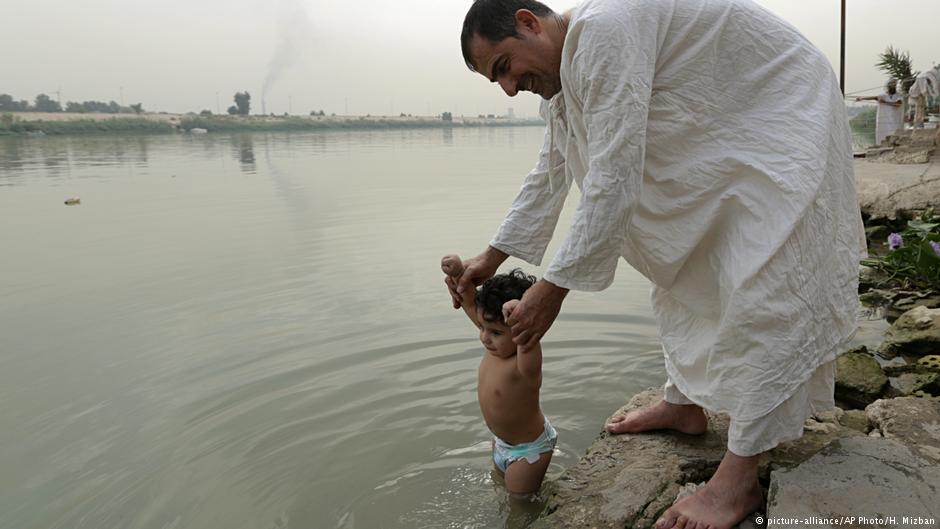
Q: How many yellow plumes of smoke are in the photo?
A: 0